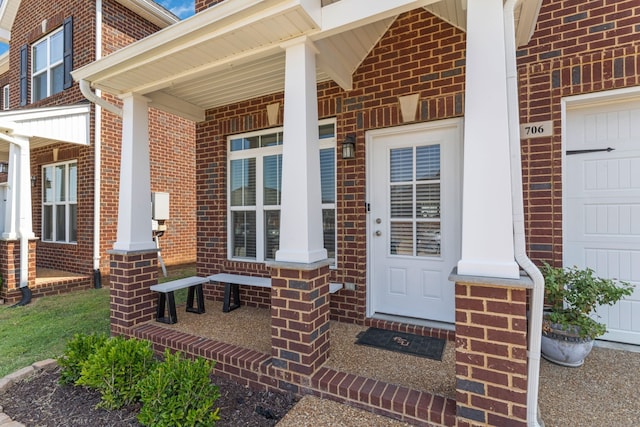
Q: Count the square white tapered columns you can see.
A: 4